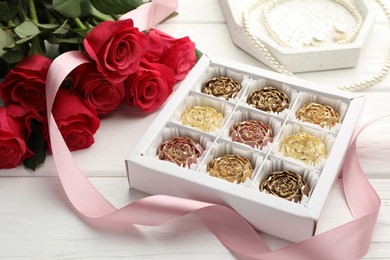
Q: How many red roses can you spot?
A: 7